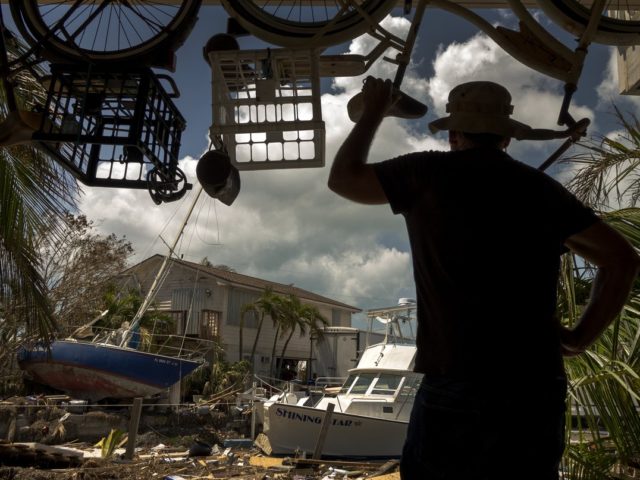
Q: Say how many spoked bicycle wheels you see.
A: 3